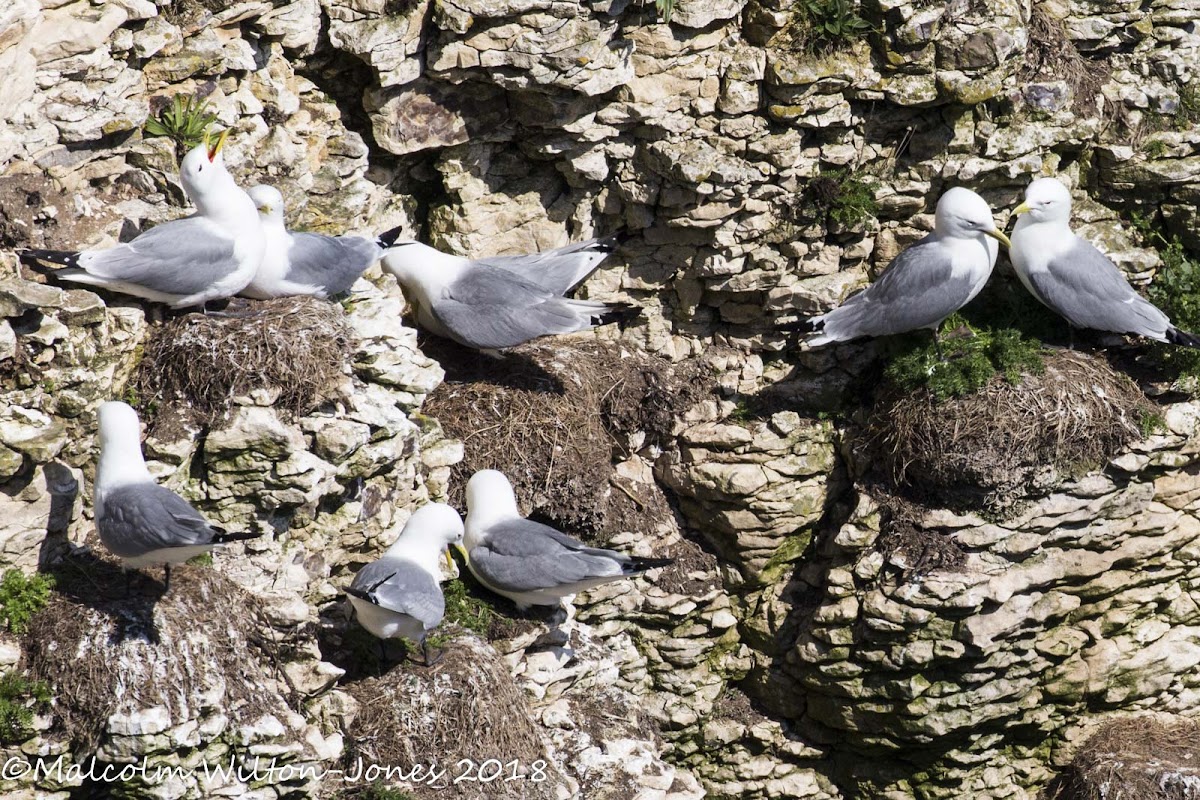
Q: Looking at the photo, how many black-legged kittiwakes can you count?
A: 9